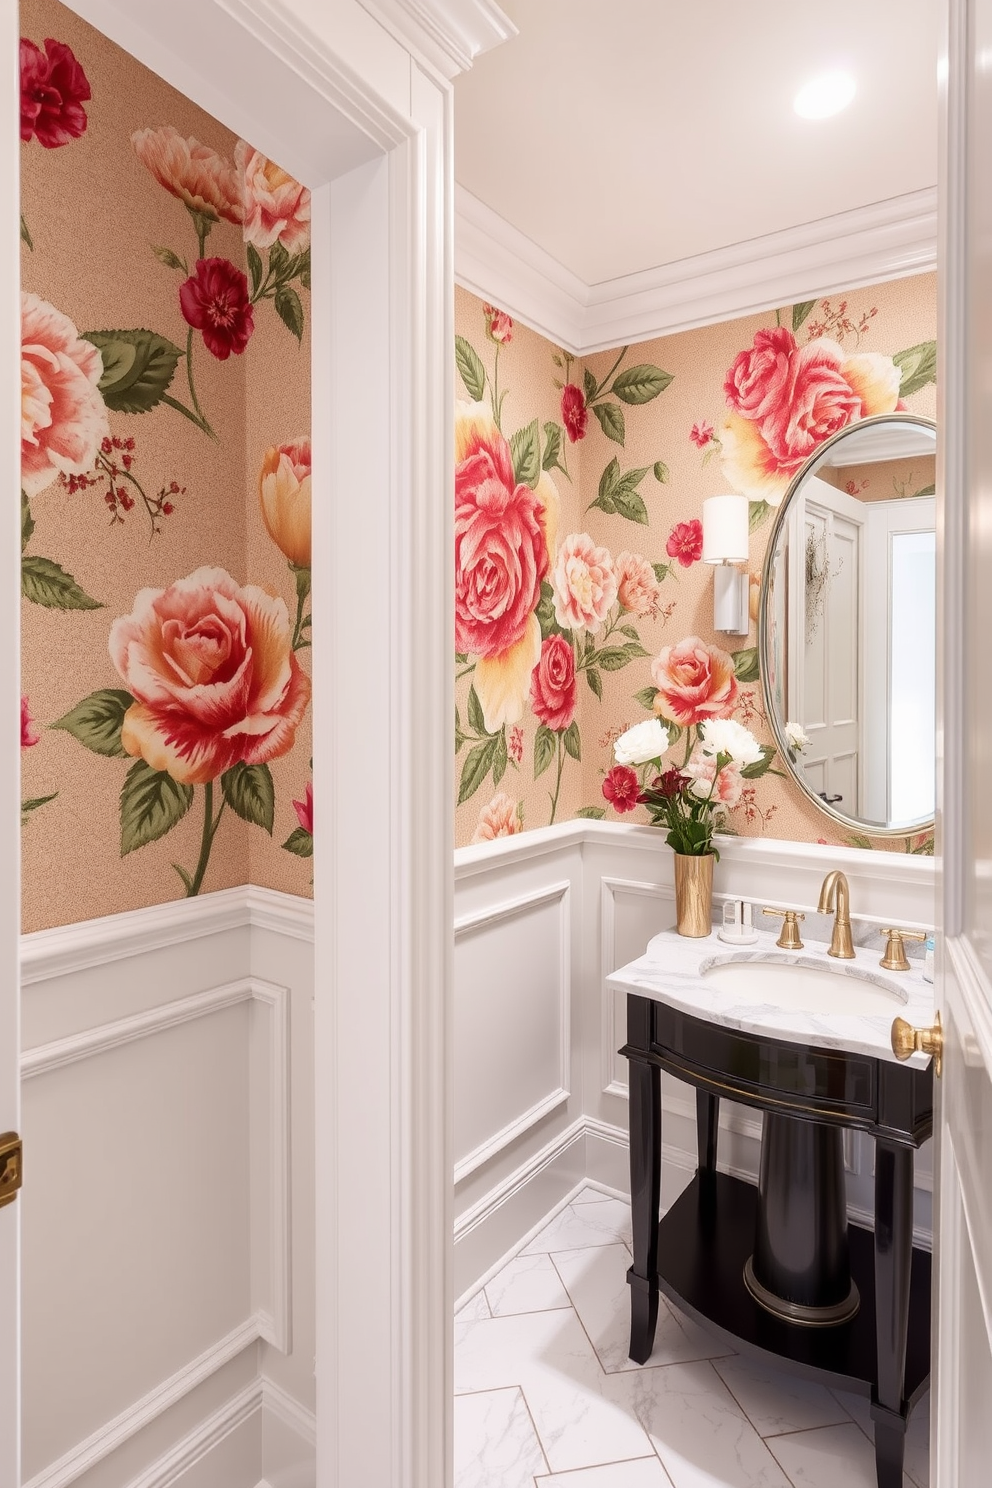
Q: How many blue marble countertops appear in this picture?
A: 0